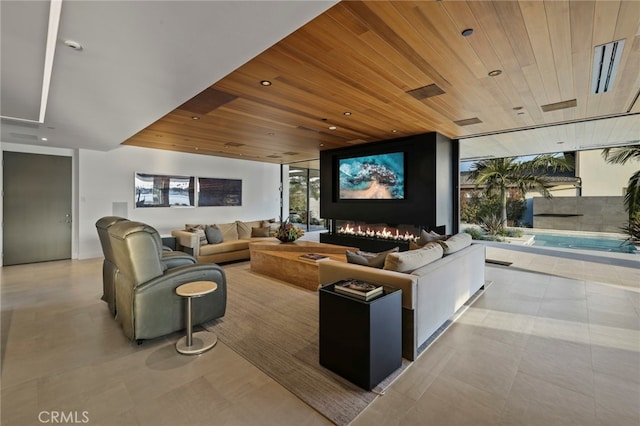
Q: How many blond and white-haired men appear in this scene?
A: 0